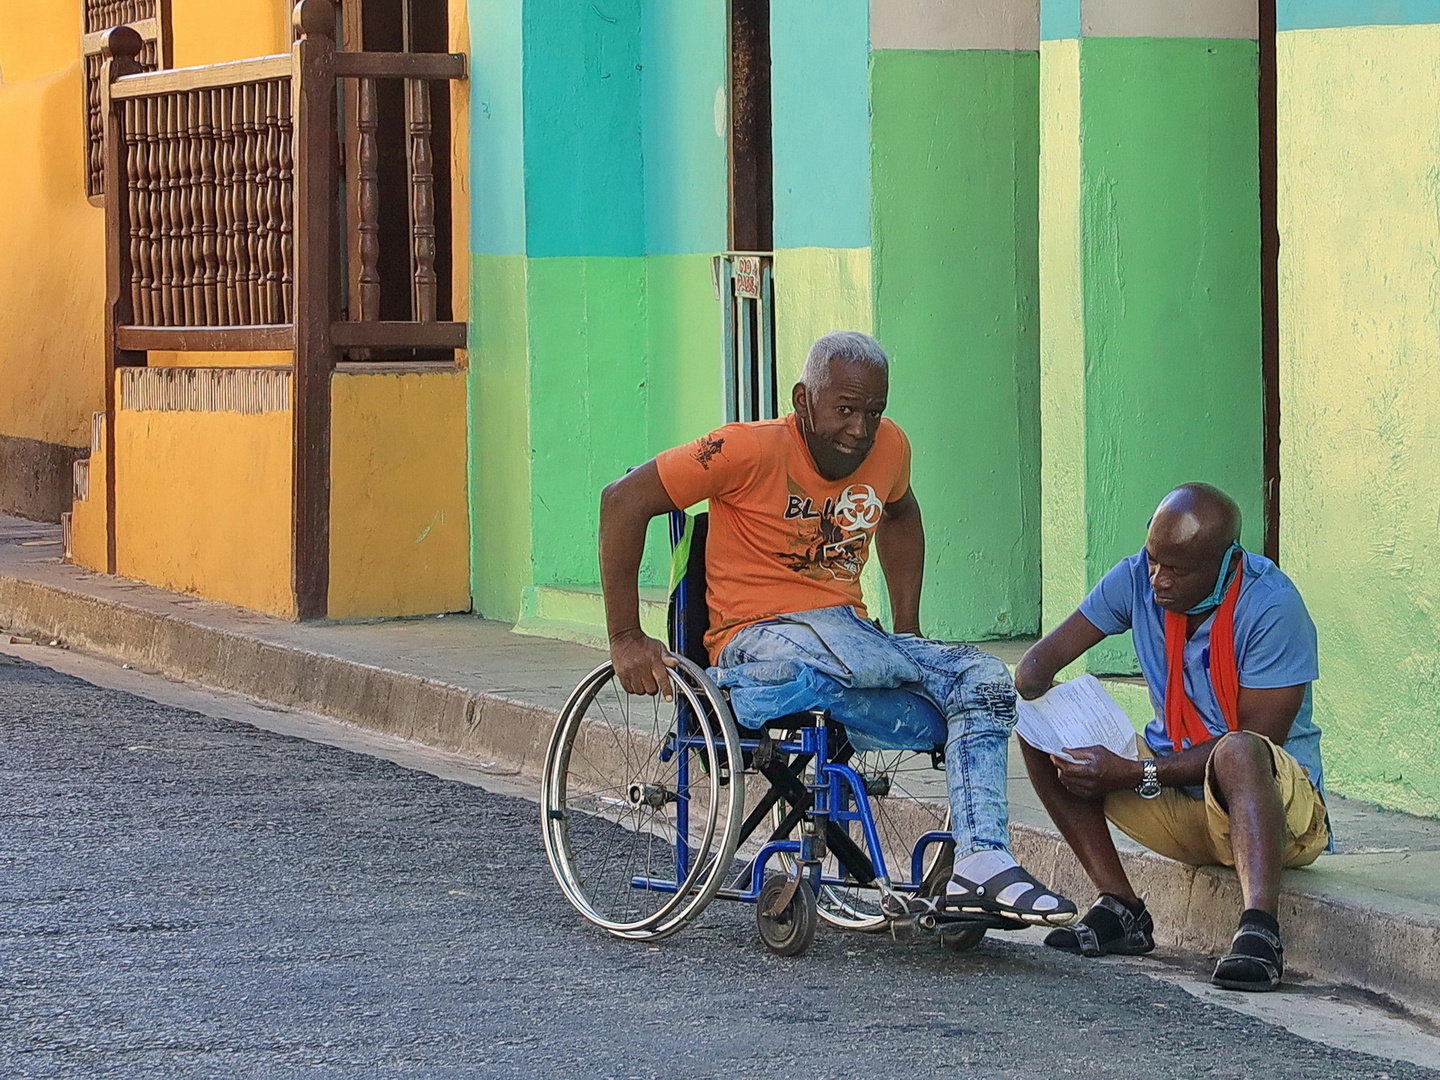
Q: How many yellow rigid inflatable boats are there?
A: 0